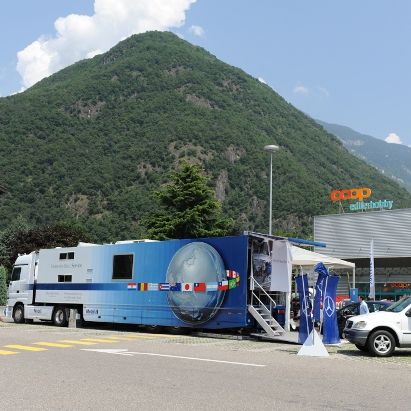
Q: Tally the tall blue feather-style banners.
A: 3